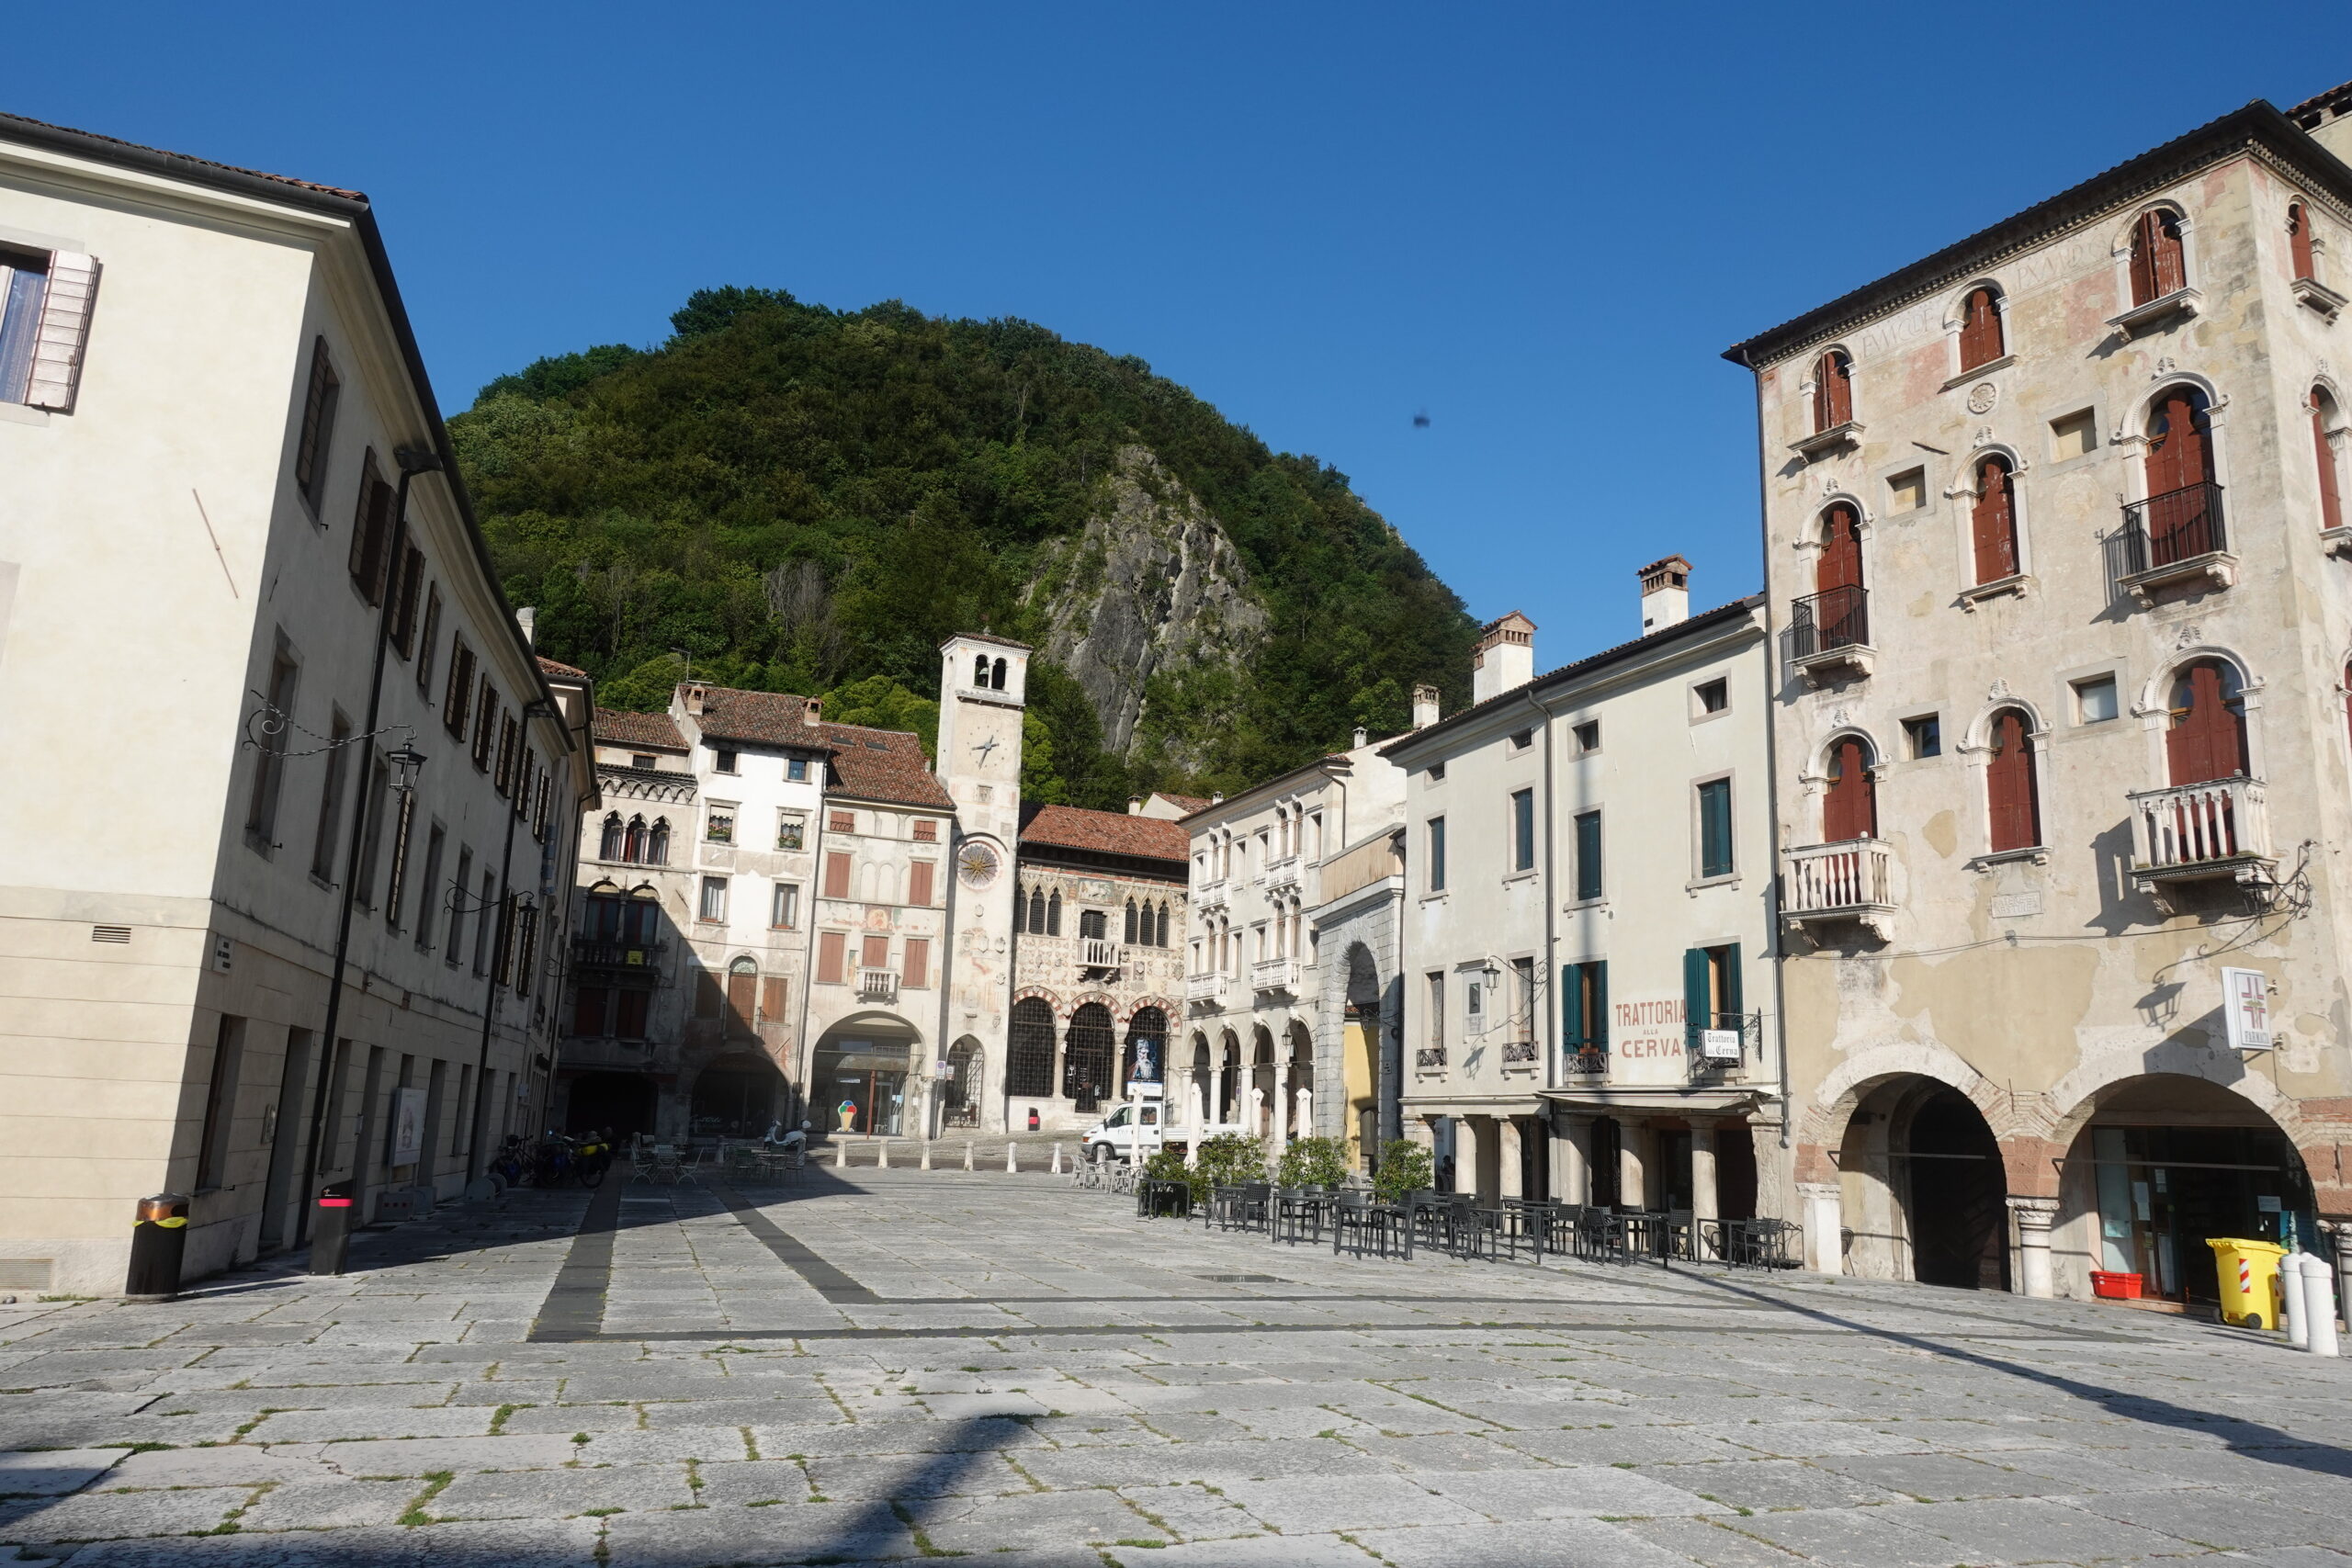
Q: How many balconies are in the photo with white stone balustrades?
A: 8